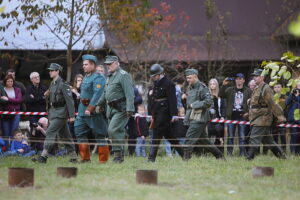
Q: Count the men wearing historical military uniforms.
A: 6